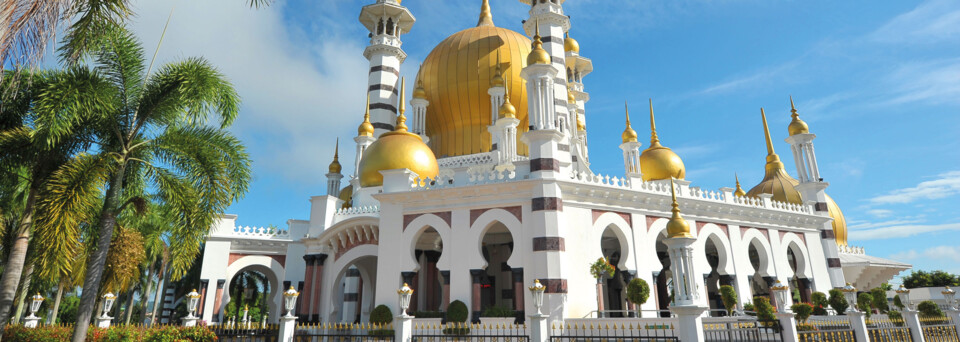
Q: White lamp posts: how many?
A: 10